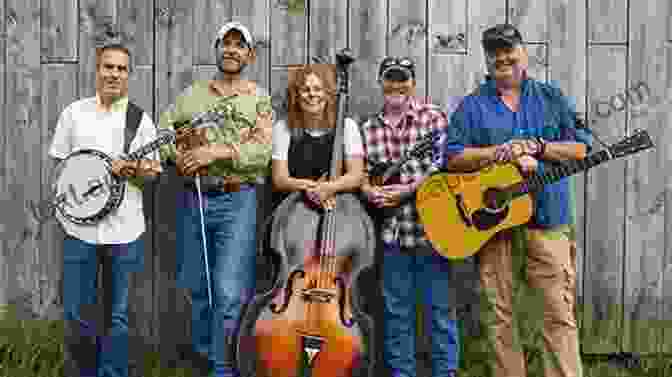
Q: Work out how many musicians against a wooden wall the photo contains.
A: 5